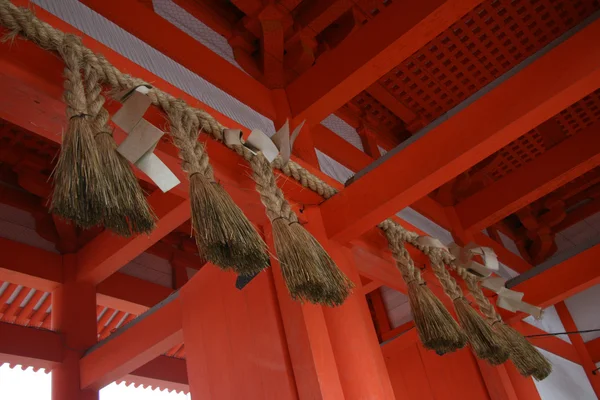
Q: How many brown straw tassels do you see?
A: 7